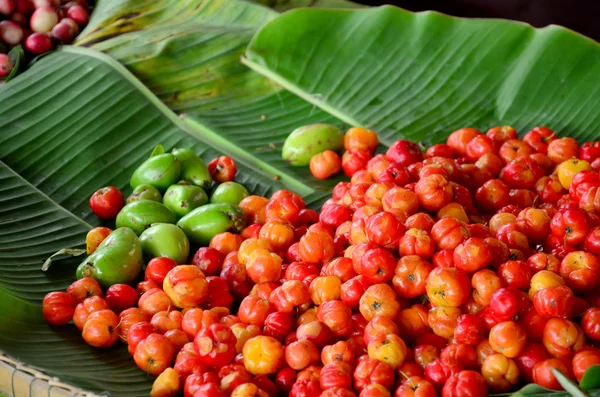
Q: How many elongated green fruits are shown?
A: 10